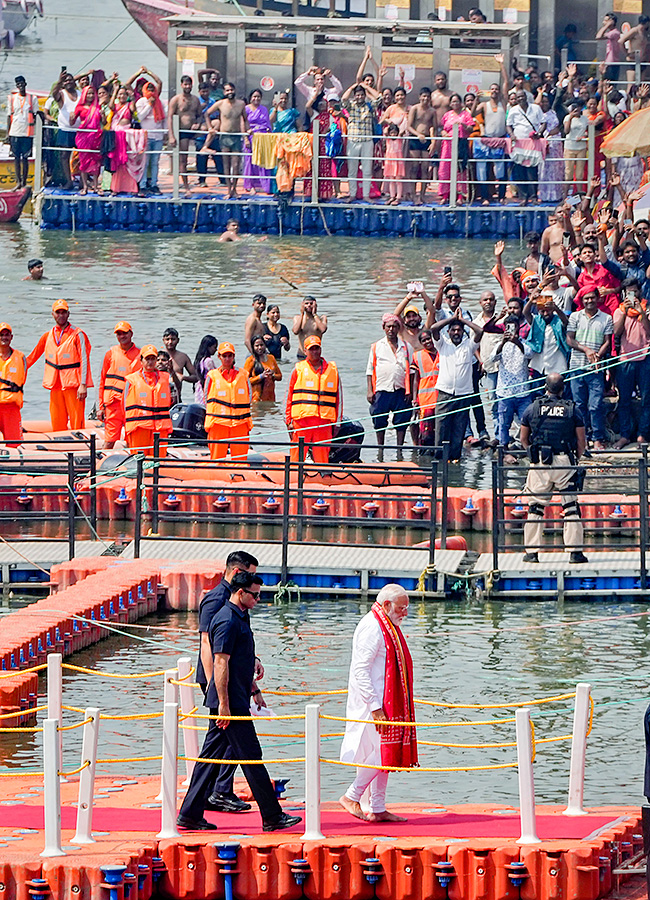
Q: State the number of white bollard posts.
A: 9